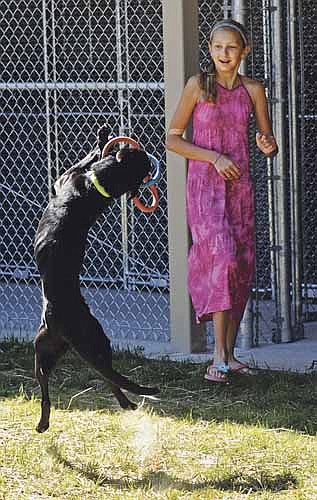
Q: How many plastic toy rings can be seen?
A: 3